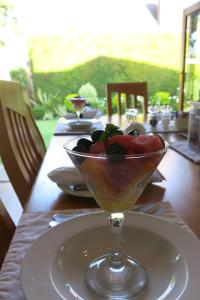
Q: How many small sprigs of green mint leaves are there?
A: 1